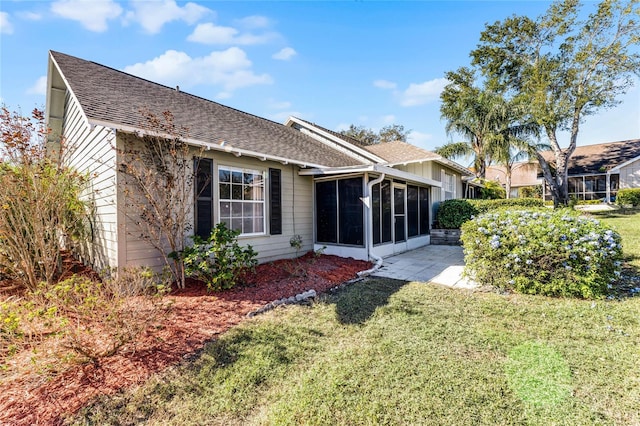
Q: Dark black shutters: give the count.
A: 2